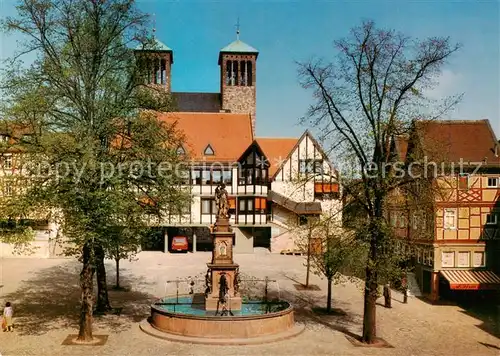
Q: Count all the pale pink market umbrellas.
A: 0